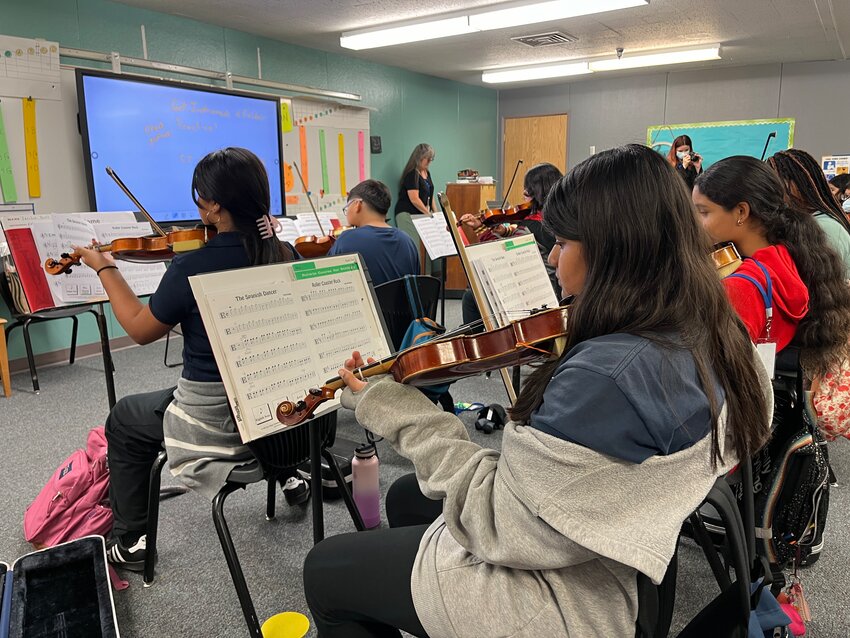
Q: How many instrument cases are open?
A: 1